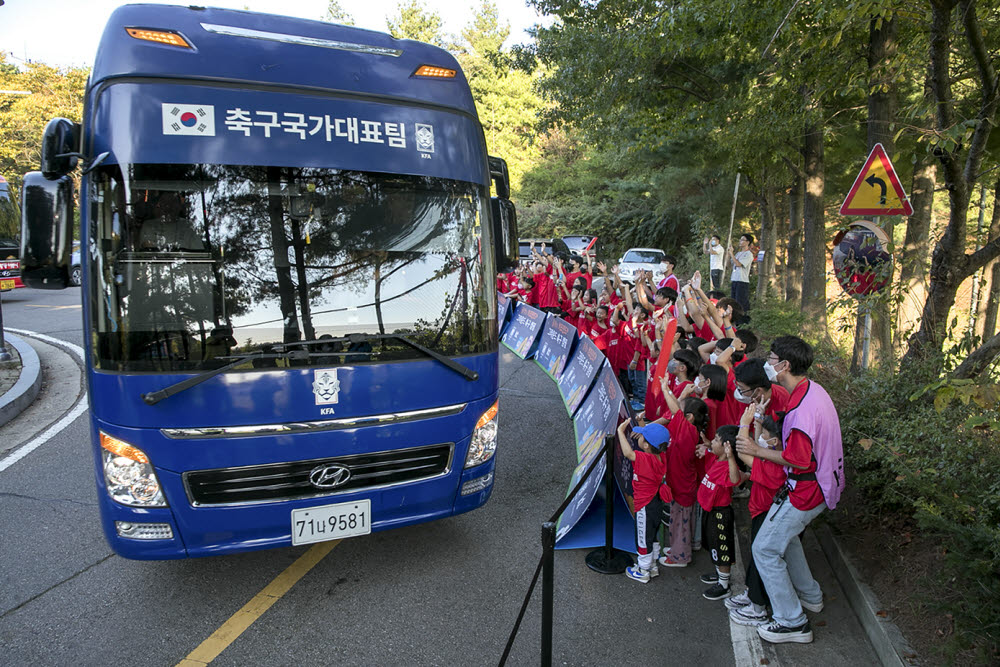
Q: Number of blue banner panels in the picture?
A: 6